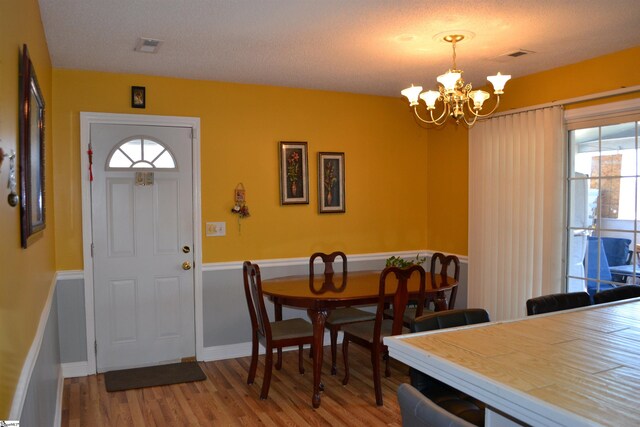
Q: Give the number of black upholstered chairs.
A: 4